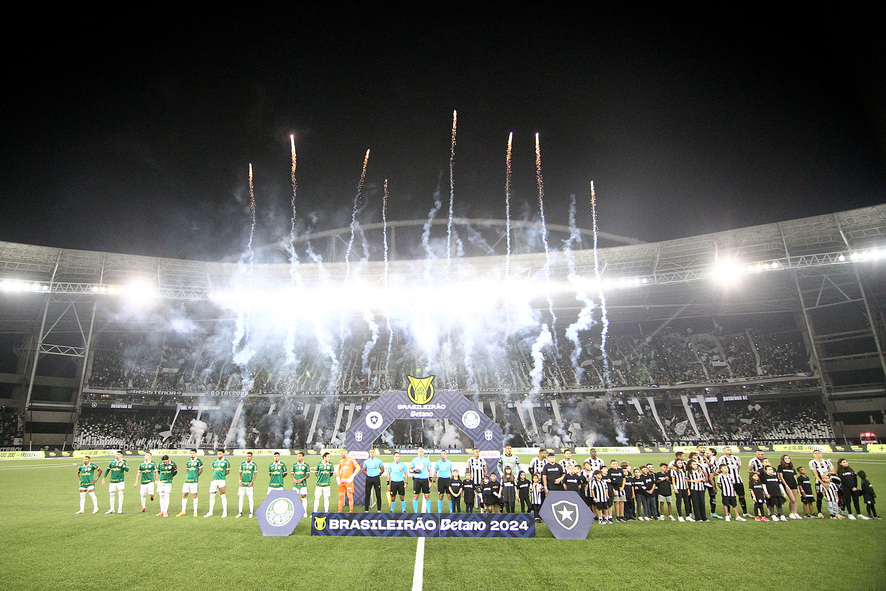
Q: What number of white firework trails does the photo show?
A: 8